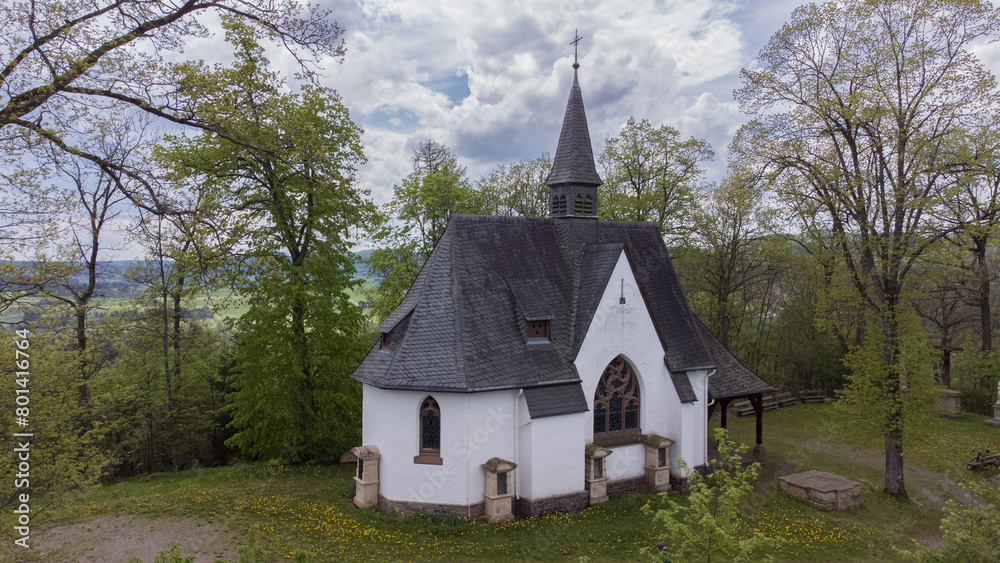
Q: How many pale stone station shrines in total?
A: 4